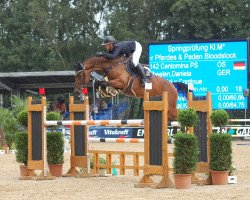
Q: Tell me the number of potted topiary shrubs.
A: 4